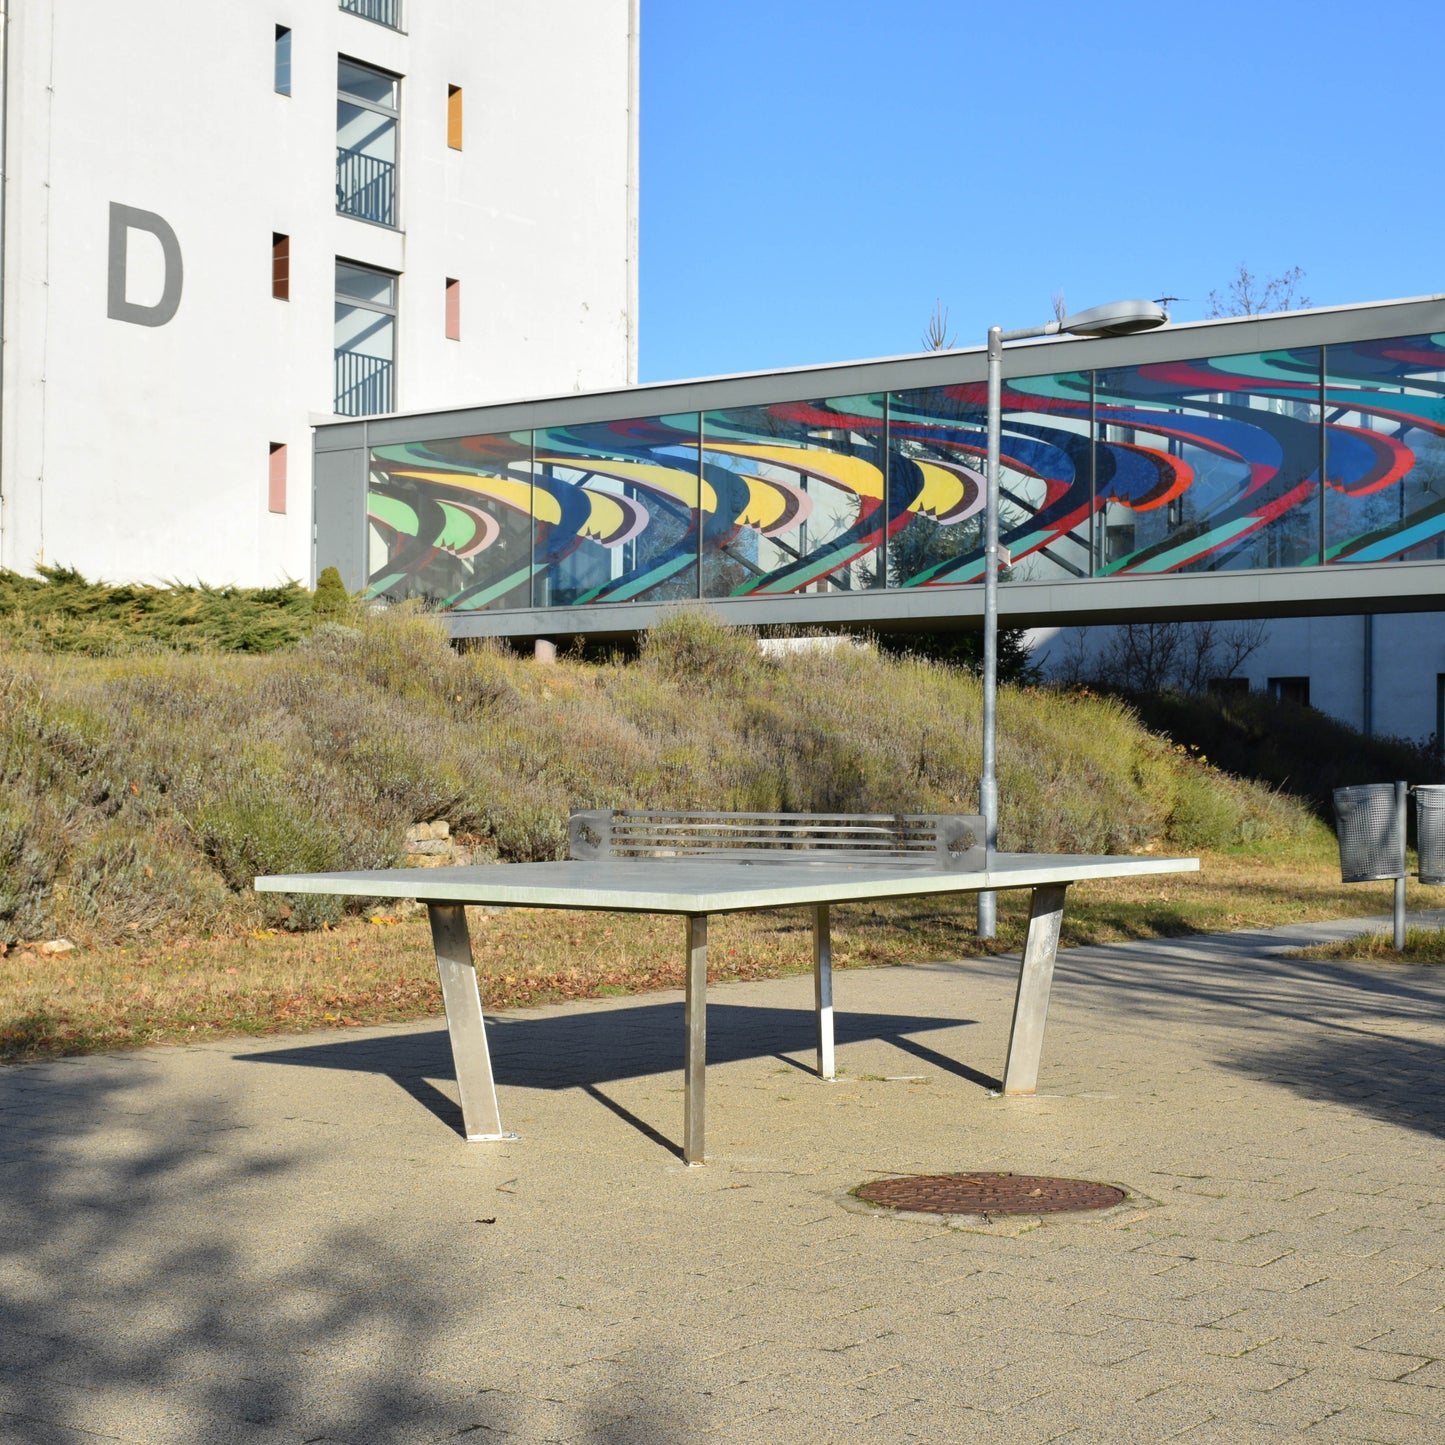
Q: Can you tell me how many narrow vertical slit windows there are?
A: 5